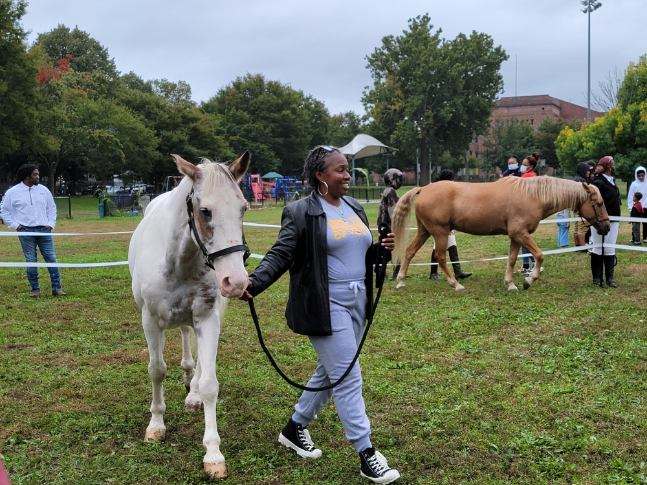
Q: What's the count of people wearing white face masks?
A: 2